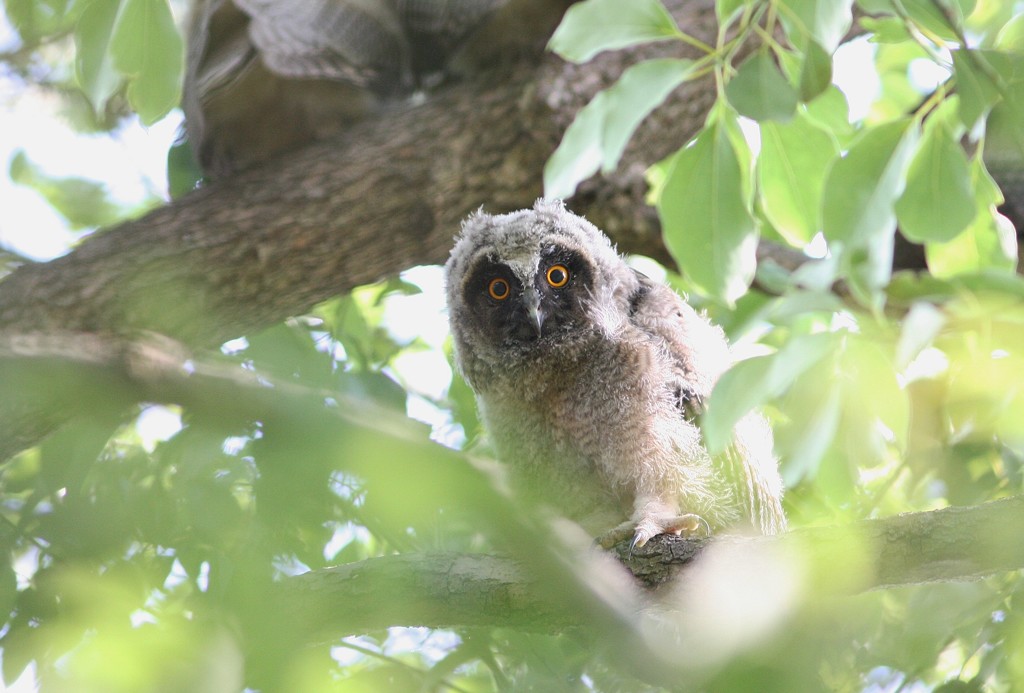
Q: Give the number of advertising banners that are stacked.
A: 0